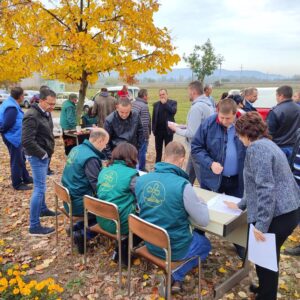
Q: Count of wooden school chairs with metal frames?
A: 3